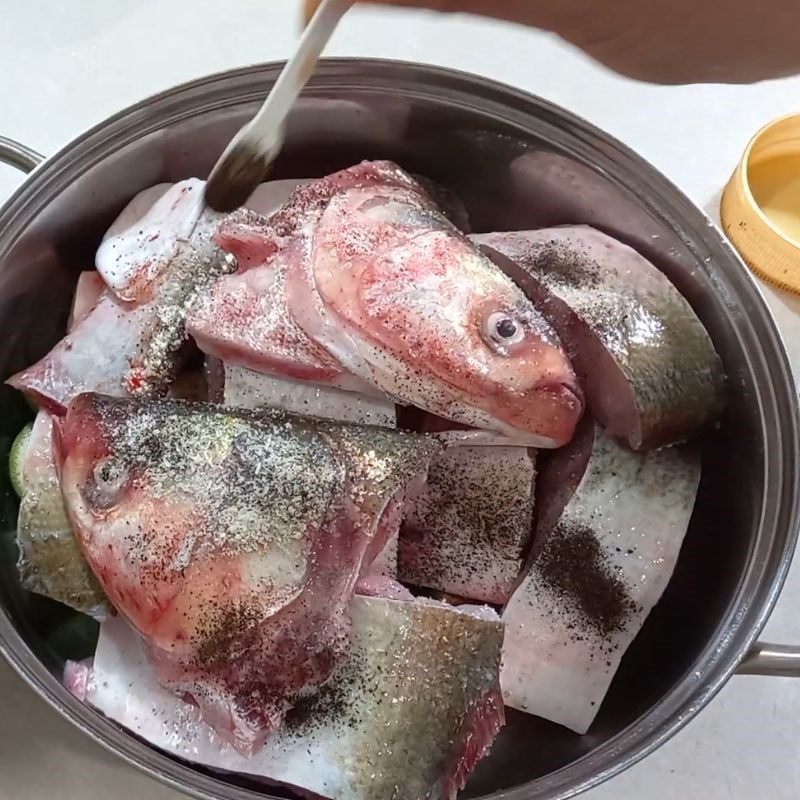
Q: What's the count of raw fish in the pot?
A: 2